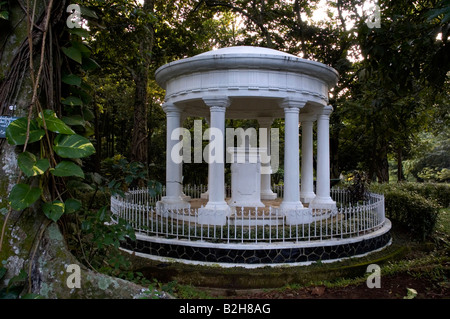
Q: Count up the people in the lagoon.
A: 0